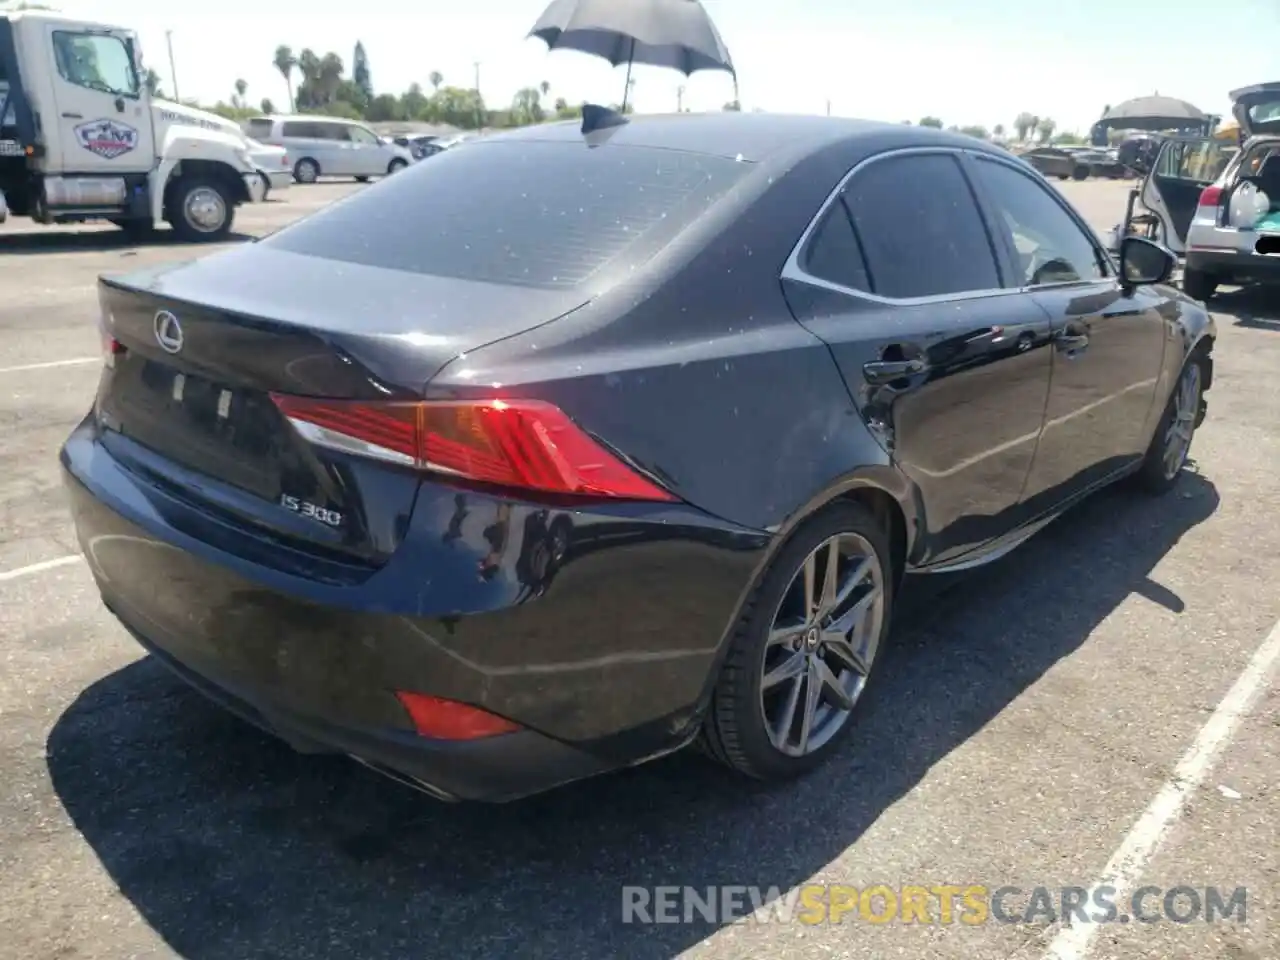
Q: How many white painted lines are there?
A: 3